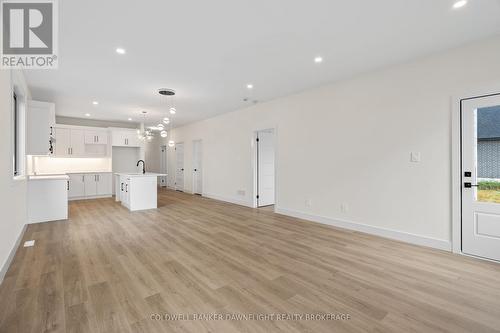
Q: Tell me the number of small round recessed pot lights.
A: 7